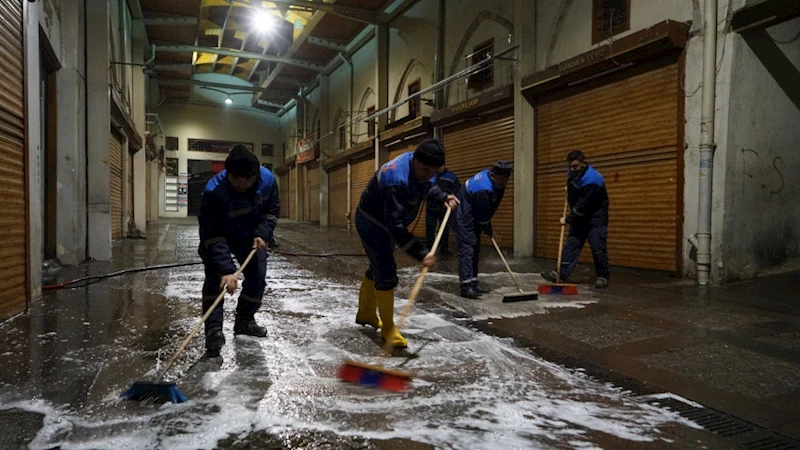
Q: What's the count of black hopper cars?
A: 0